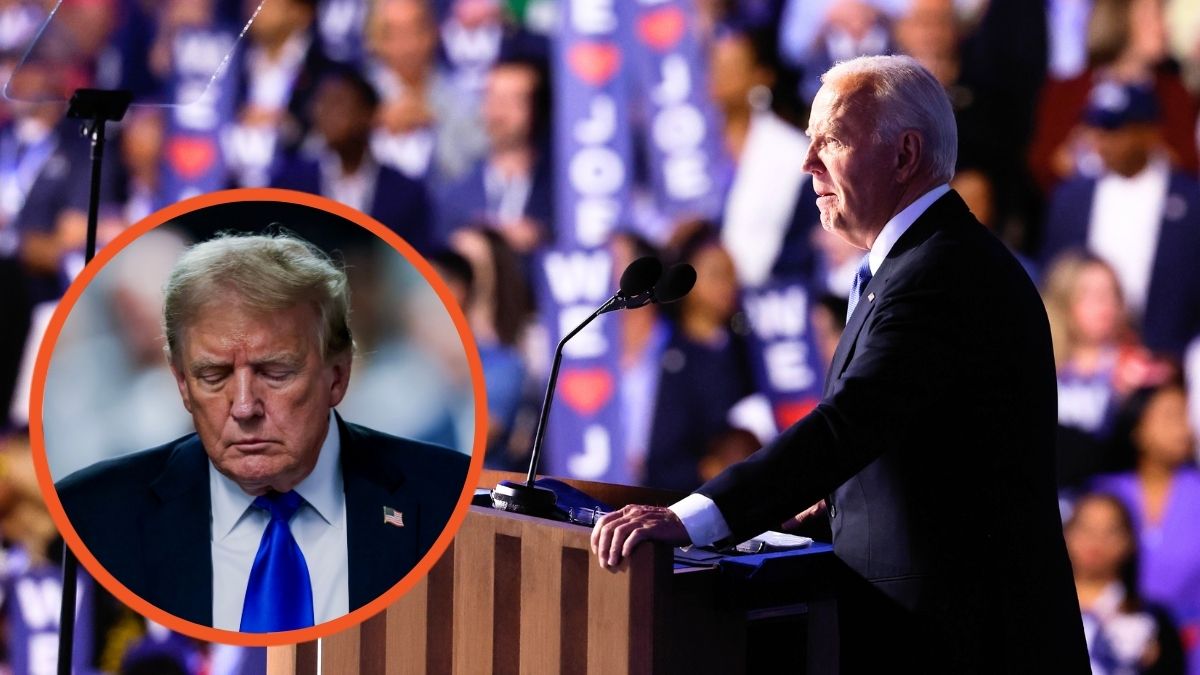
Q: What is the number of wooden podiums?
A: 1